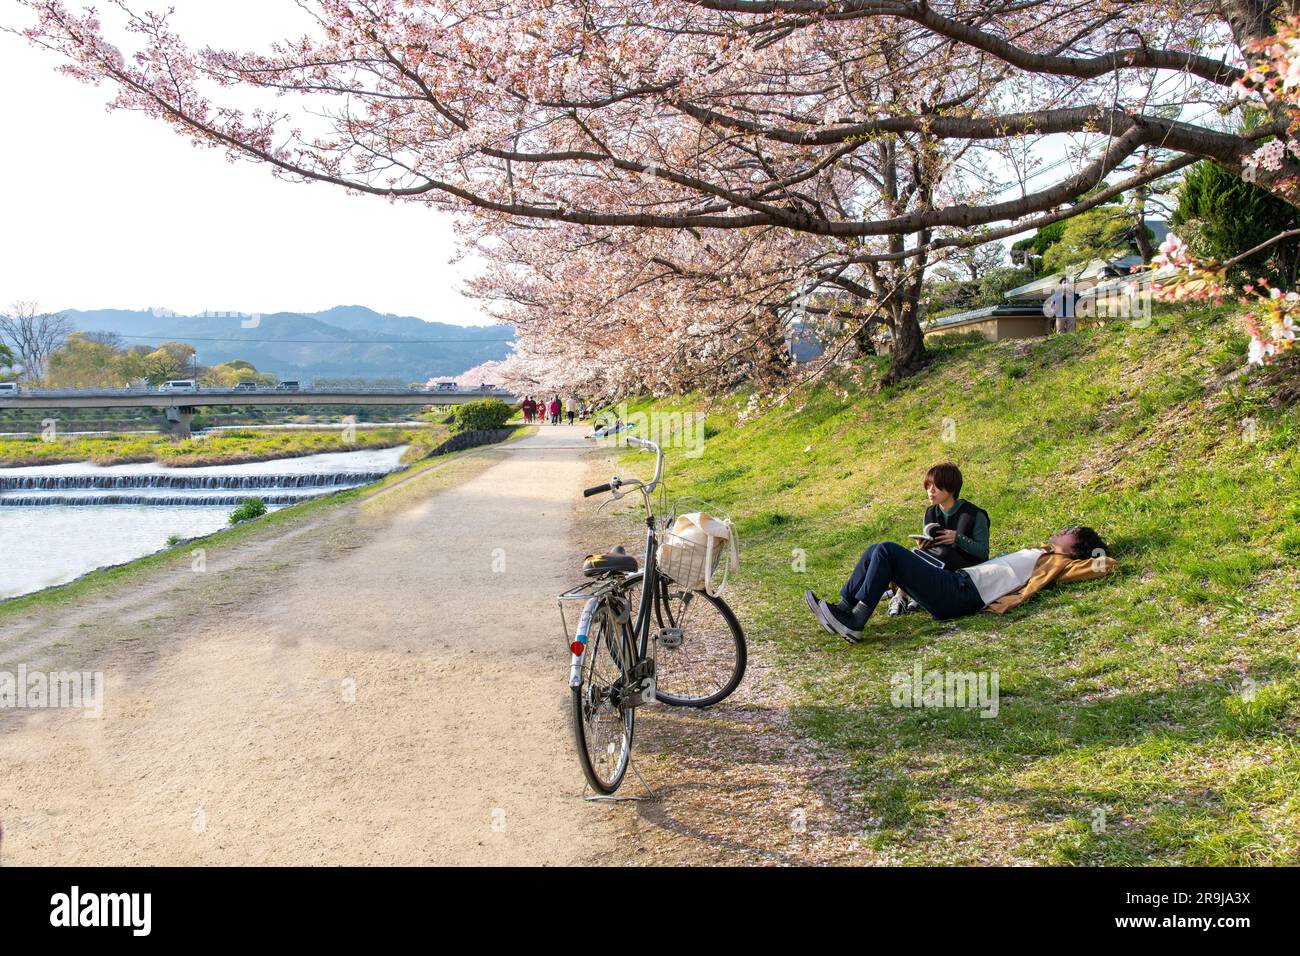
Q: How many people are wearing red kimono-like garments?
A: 2